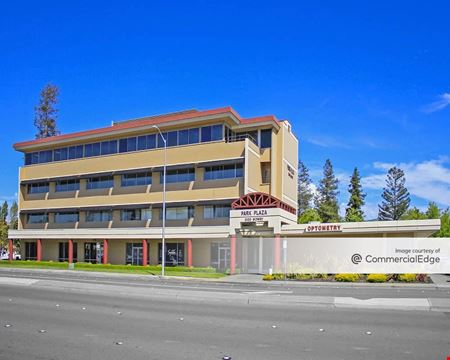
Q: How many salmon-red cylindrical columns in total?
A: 8